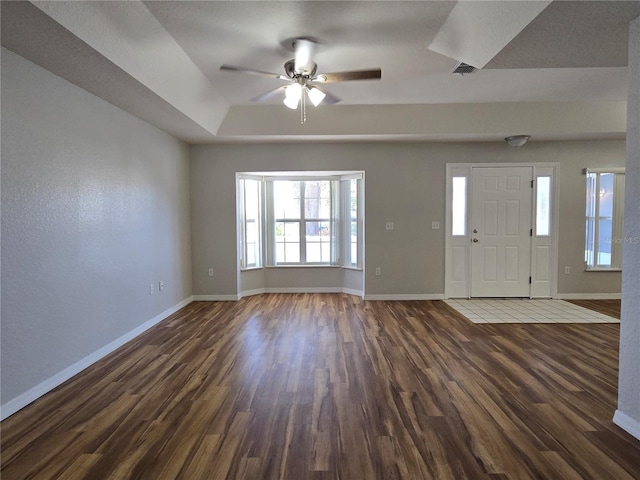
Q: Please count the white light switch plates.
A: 2